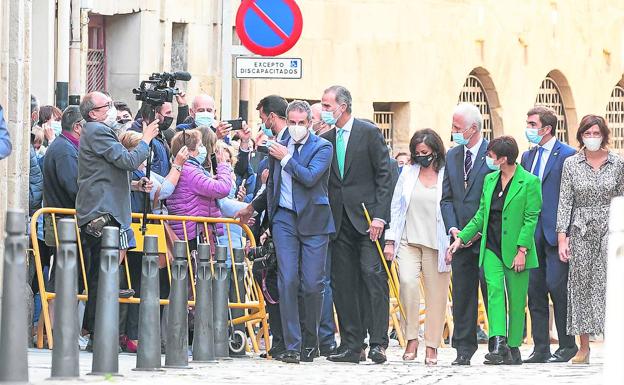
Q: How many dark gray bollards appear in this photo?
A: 8